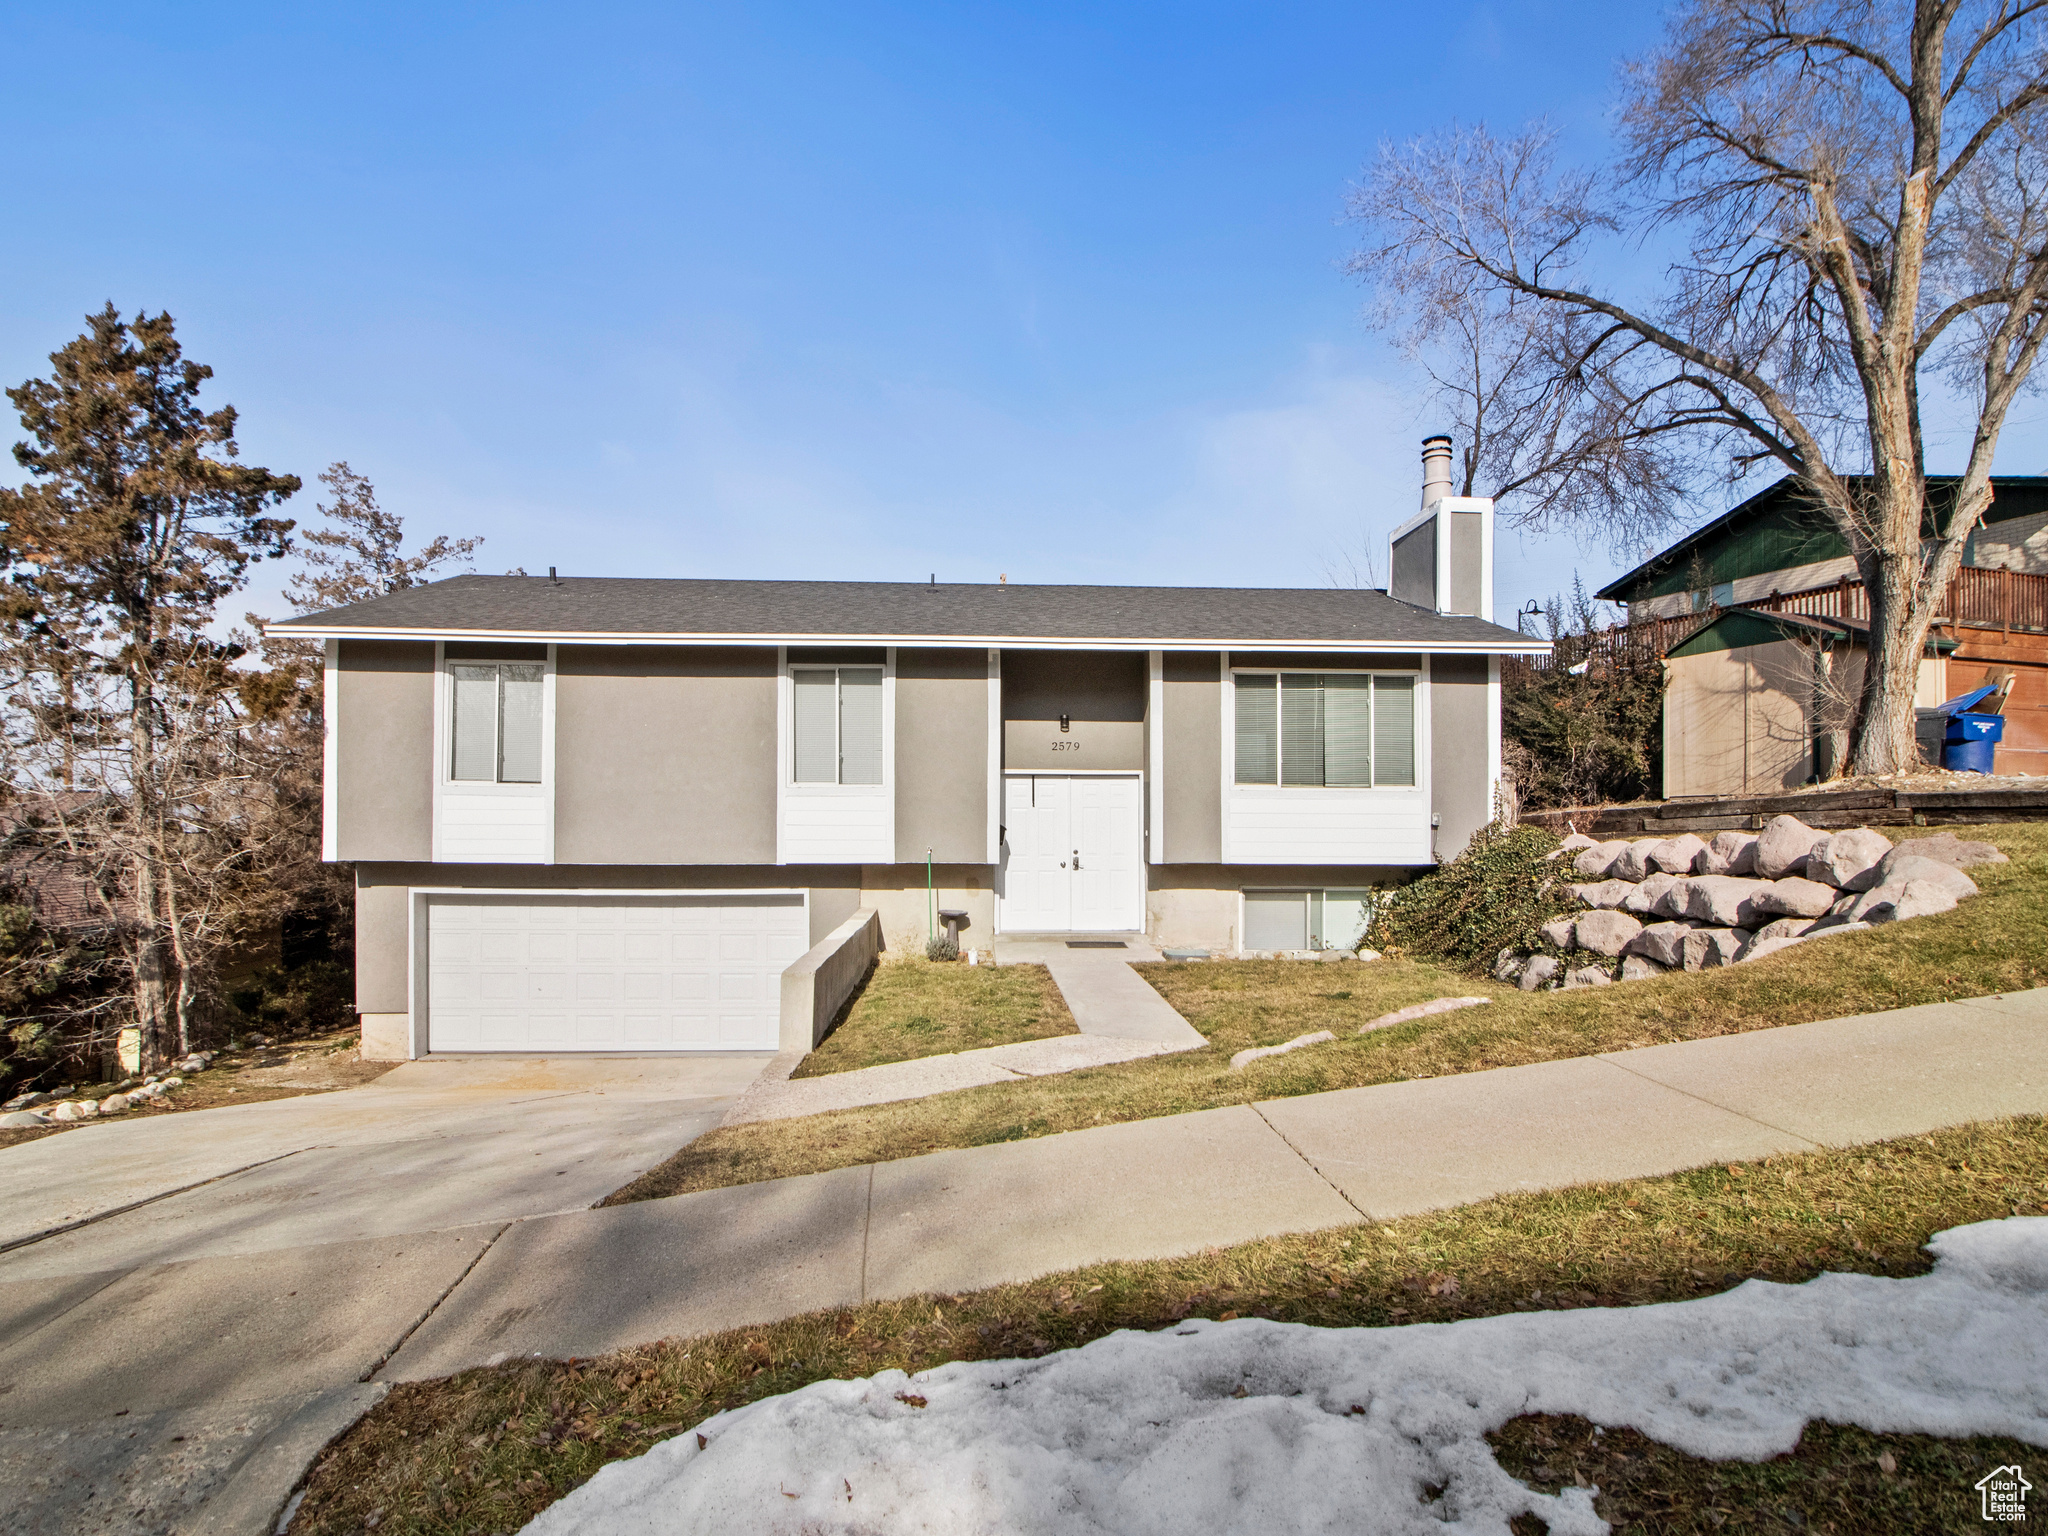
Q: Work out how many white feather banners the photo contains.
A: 0